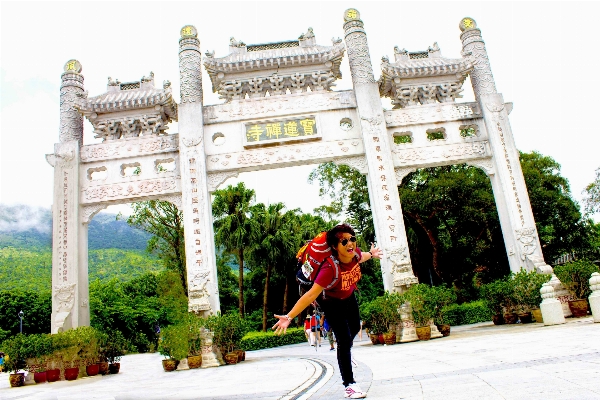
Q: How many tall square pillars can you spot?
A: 4